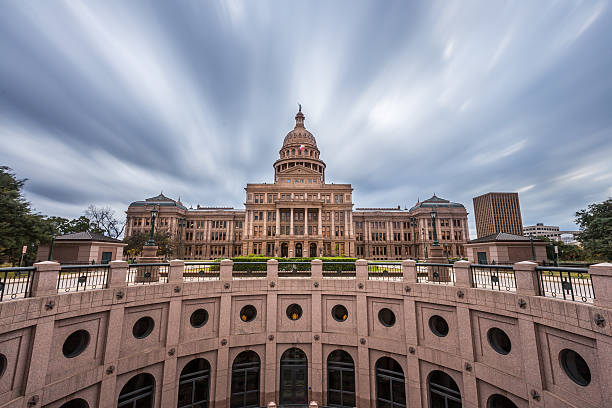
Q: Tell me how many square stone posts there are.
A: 11